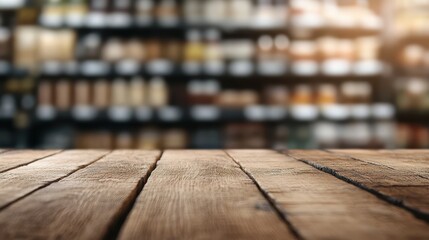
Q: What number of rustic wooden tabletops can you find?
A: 1